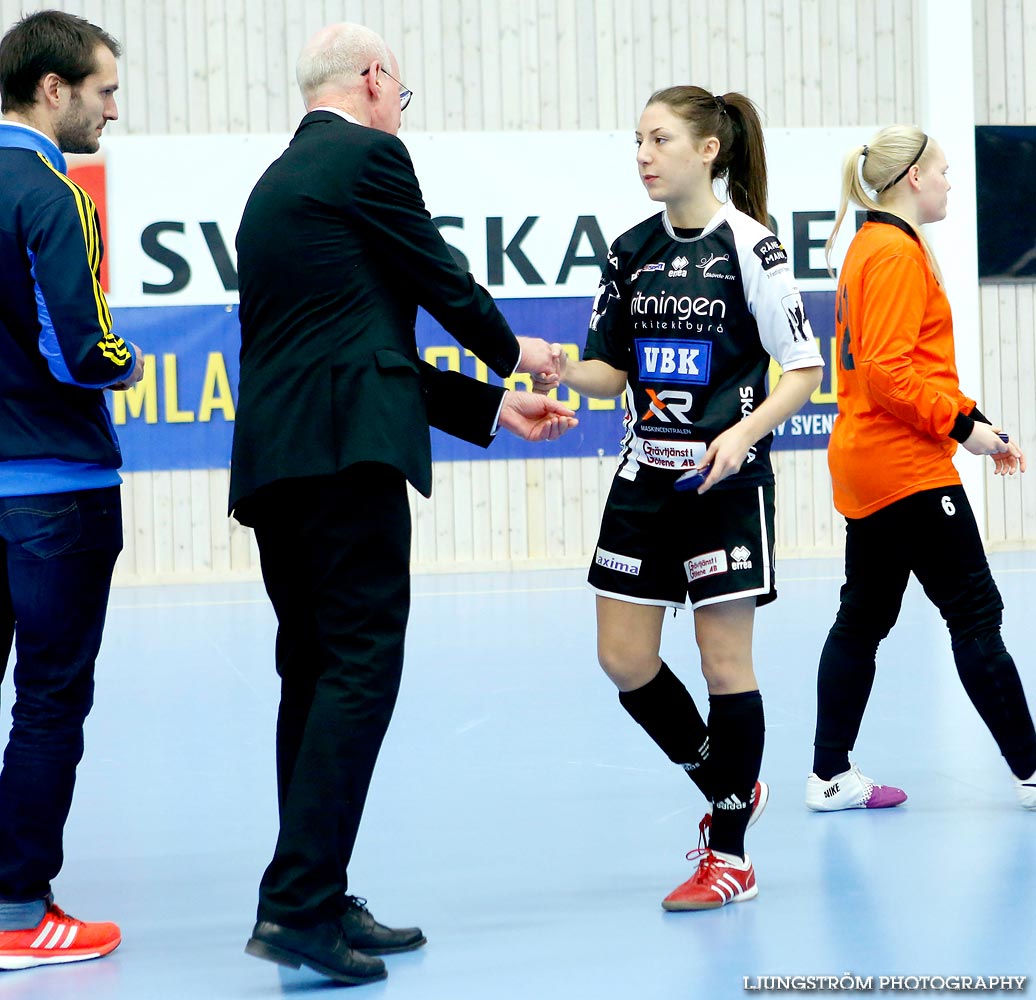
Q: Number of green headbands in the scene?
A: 0